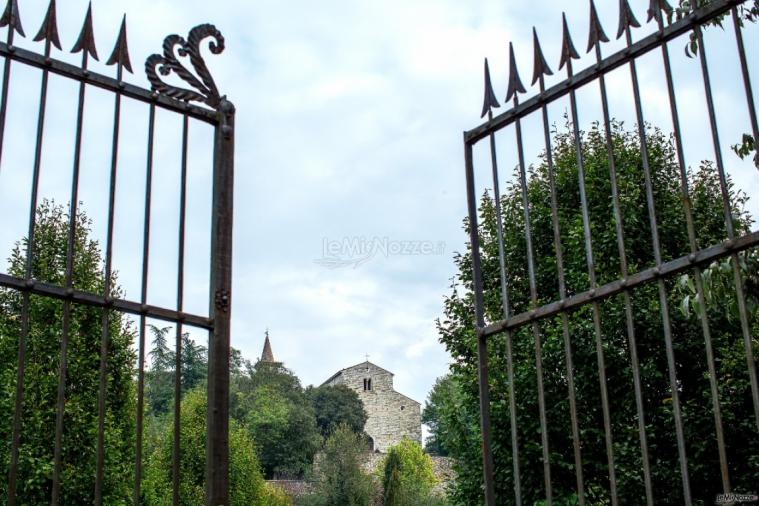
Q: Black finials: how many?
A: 11